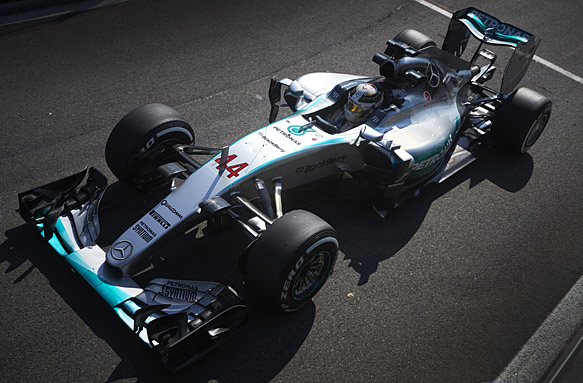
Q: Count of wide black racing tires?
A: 4